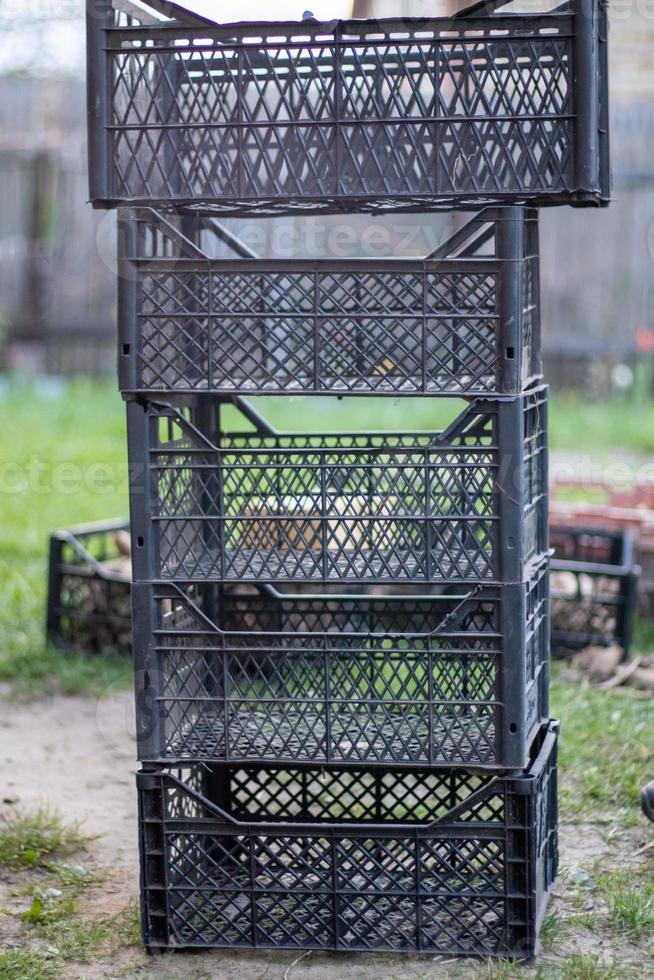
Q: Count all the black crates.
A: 7